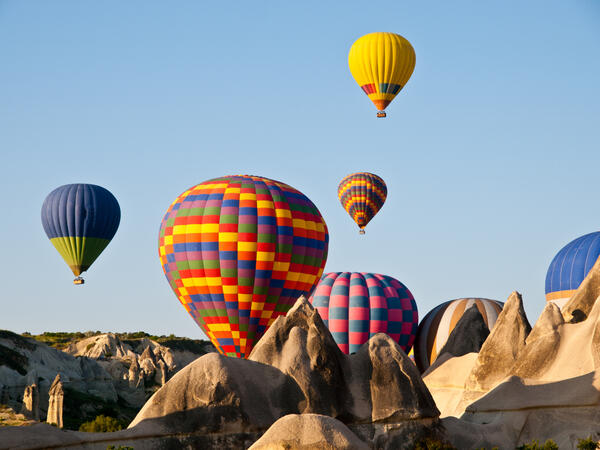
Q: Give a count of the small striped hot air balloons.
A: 1